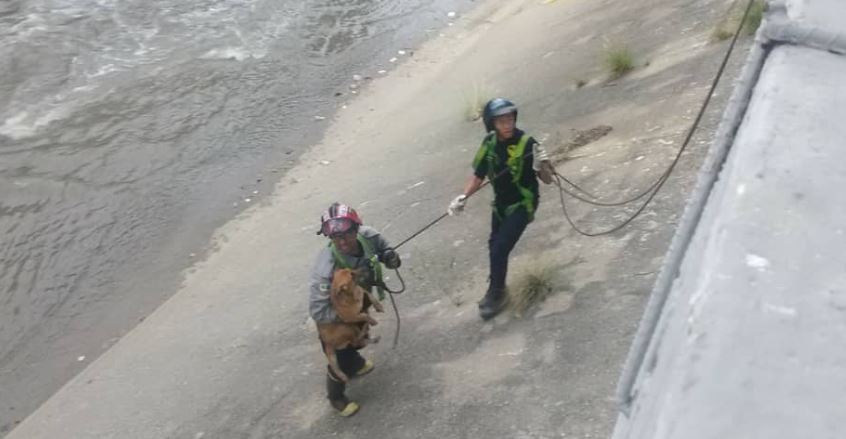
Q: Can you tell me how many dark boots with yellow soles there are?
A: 2